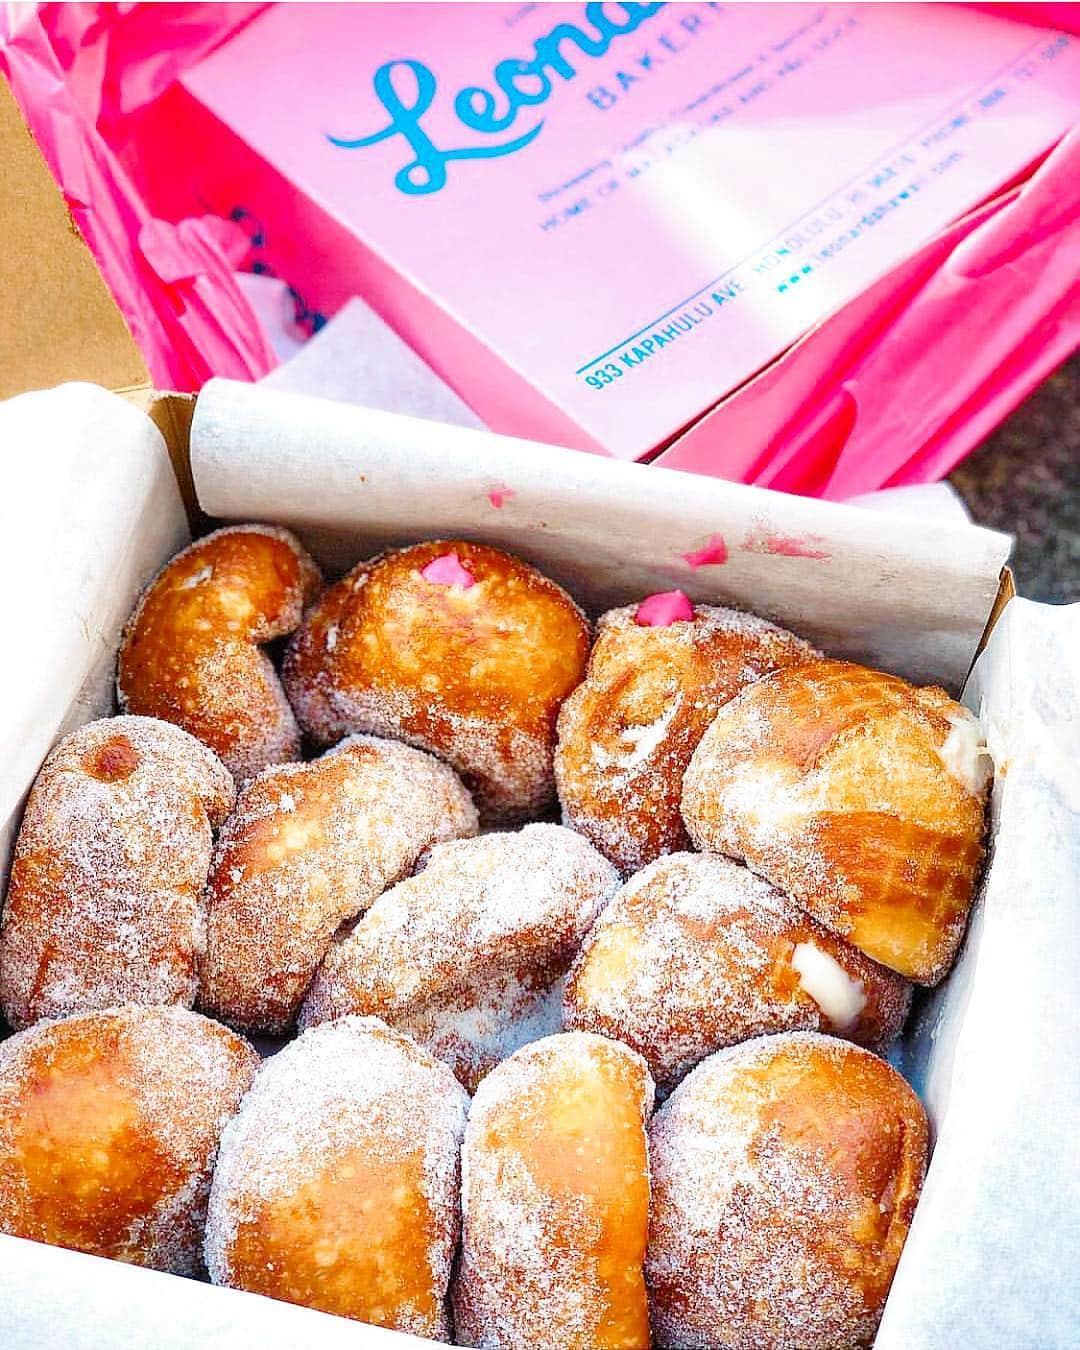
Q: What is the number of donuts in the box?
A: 12